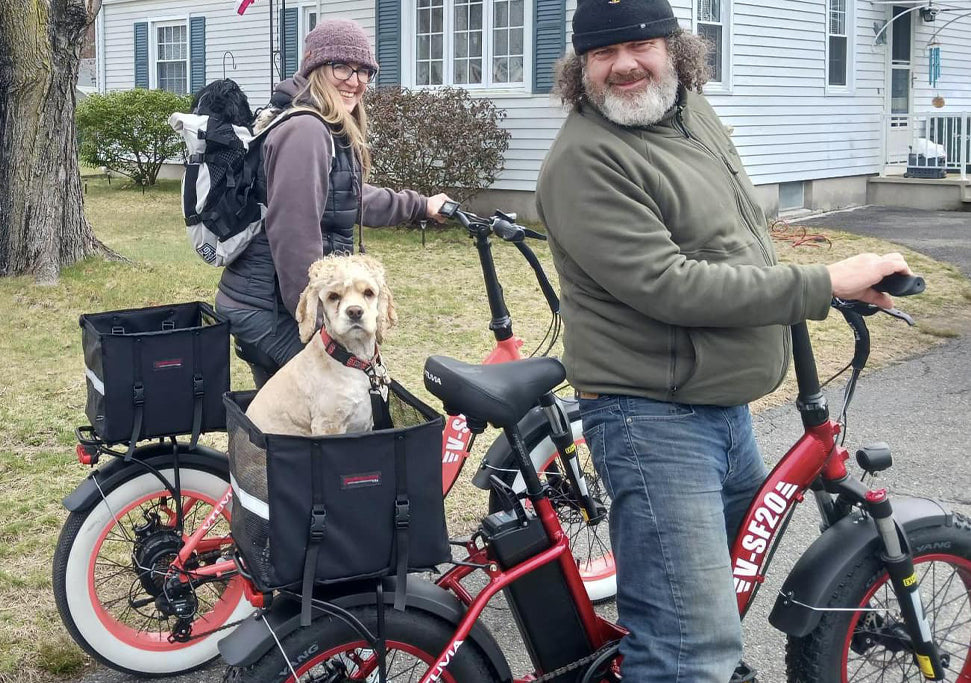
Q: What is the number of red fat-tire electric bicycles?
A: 2